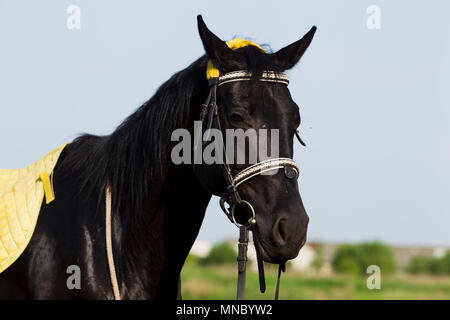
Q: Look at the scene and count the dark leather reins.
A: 2